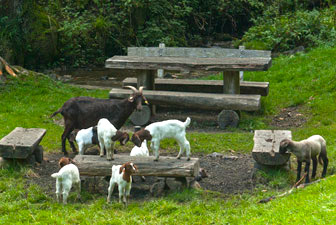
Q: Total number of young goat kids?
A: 6